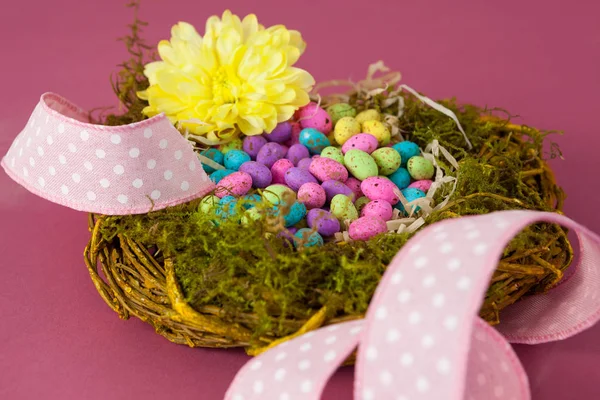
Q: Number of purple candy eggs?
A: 10